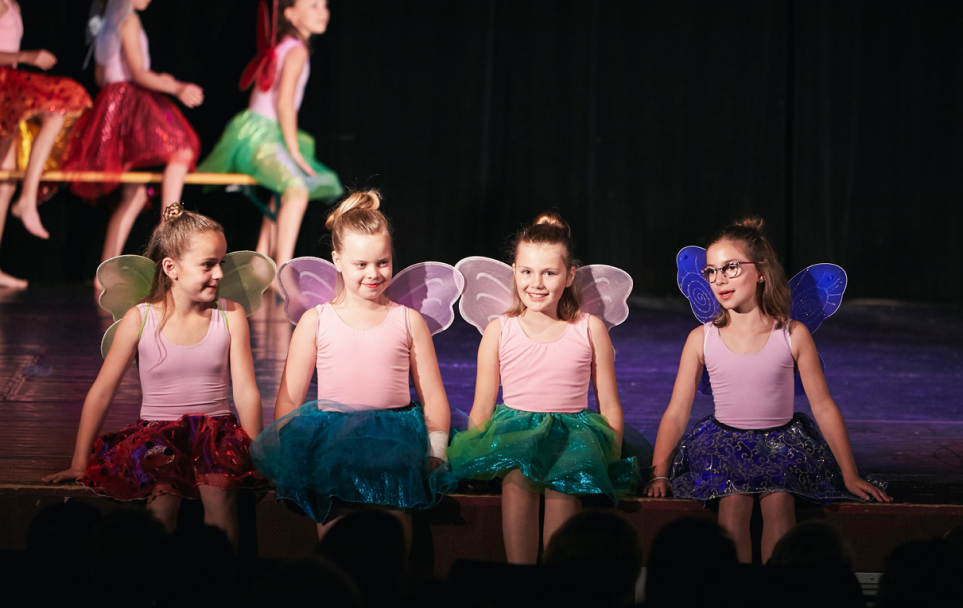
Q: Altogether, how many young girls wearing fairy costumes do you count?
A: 7